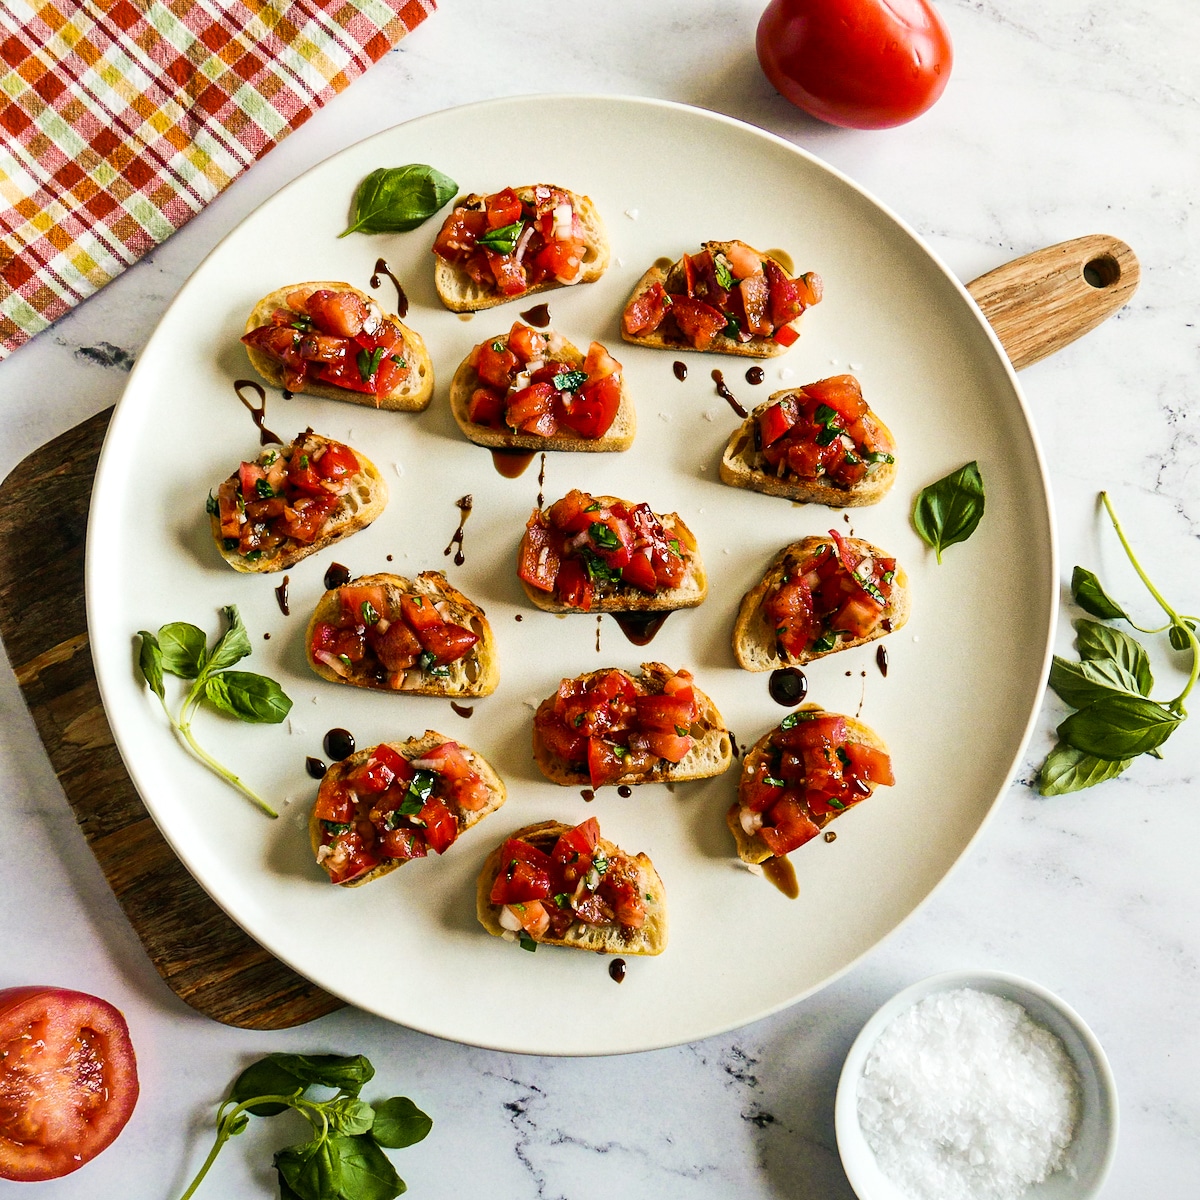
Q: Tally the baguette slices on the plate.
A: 13